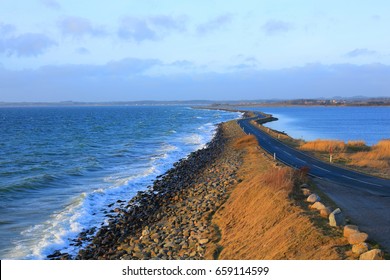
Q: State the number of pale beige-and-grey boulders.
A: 9